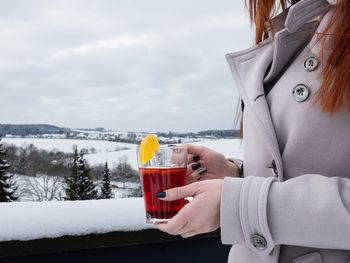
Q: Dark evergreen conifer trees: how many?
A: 4